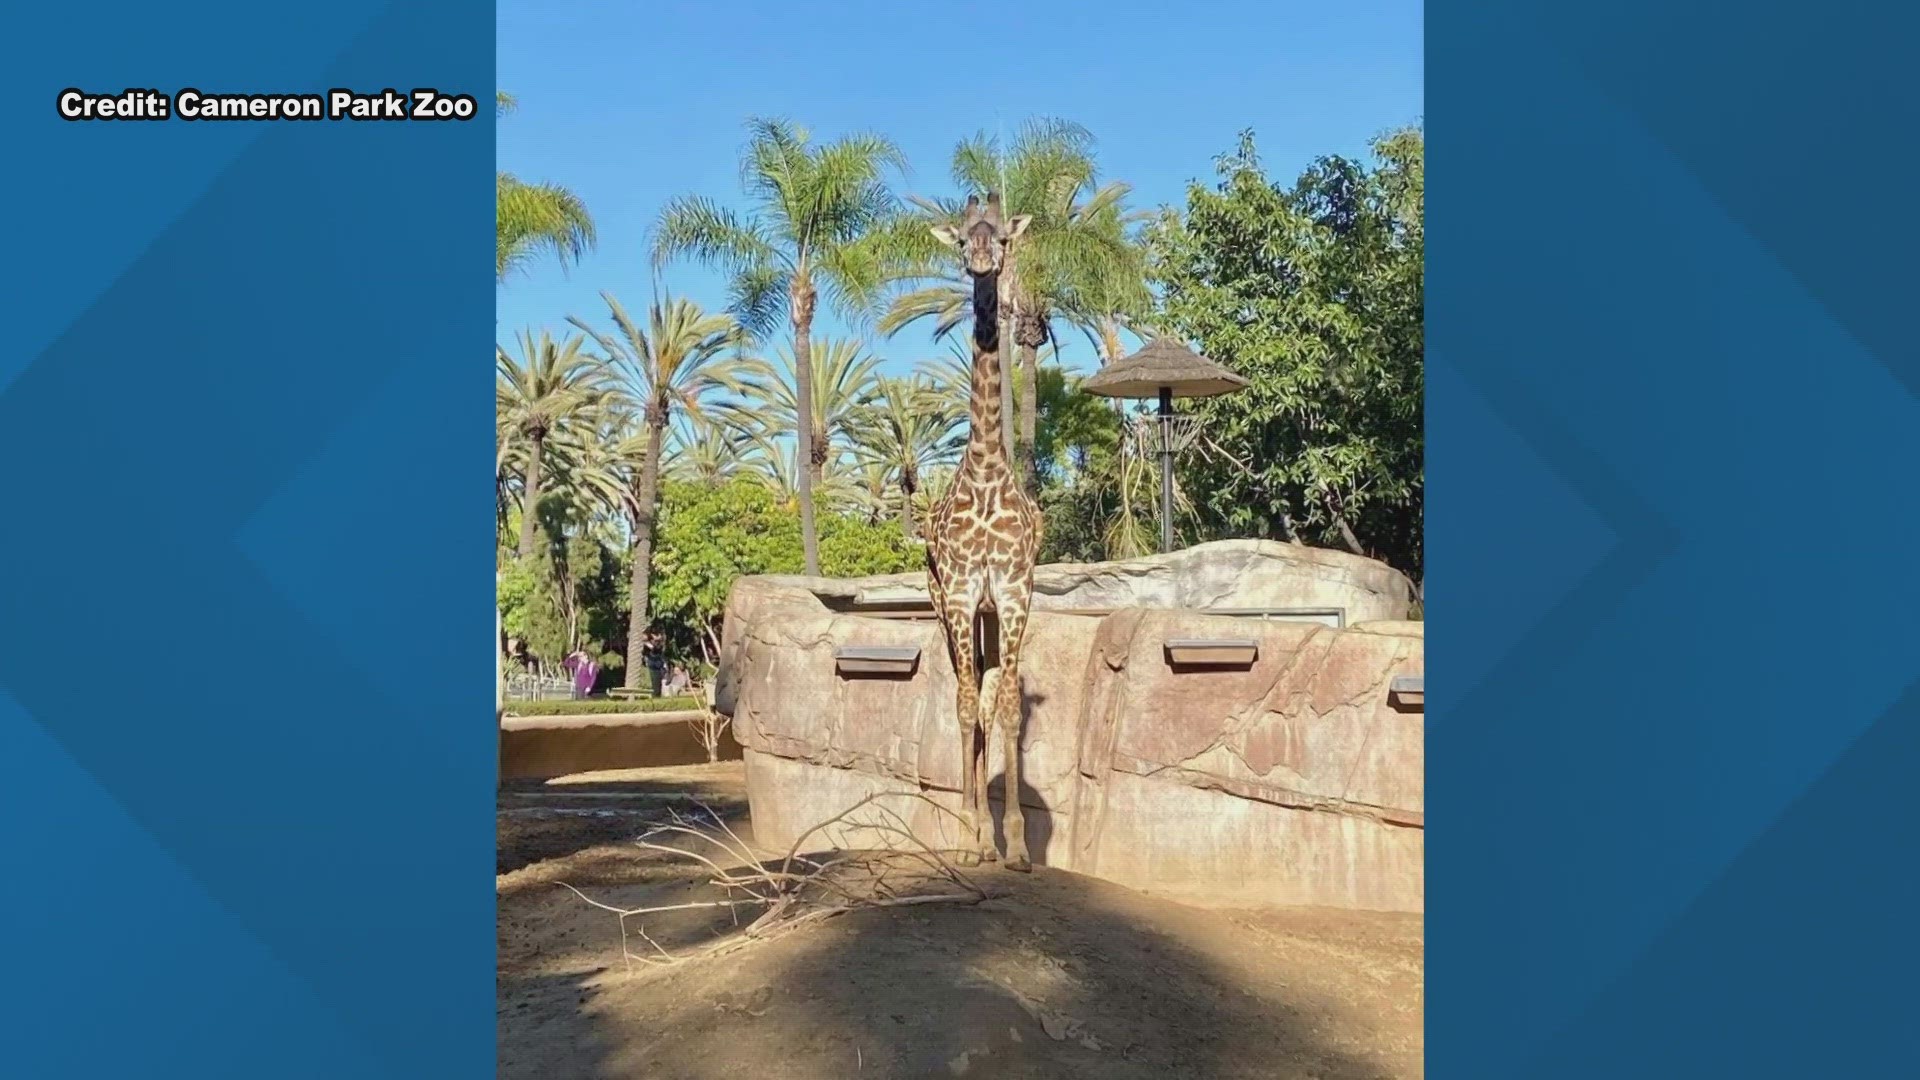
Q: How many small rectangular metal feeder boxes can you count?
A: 3